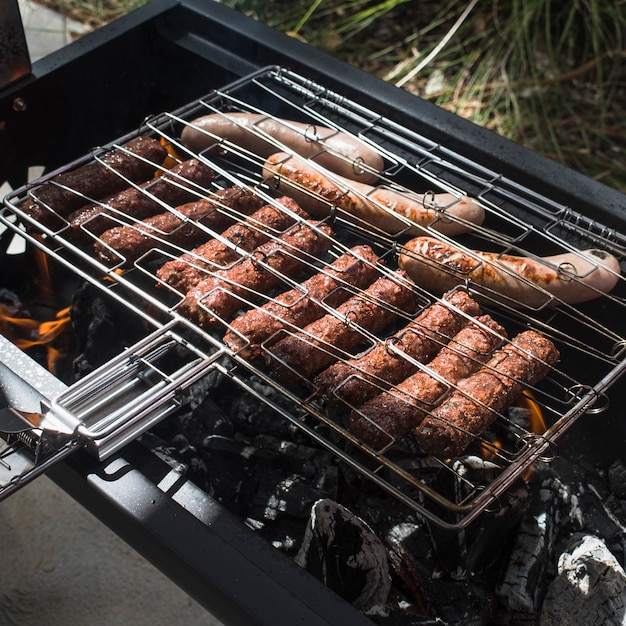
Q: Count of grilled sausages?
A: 13